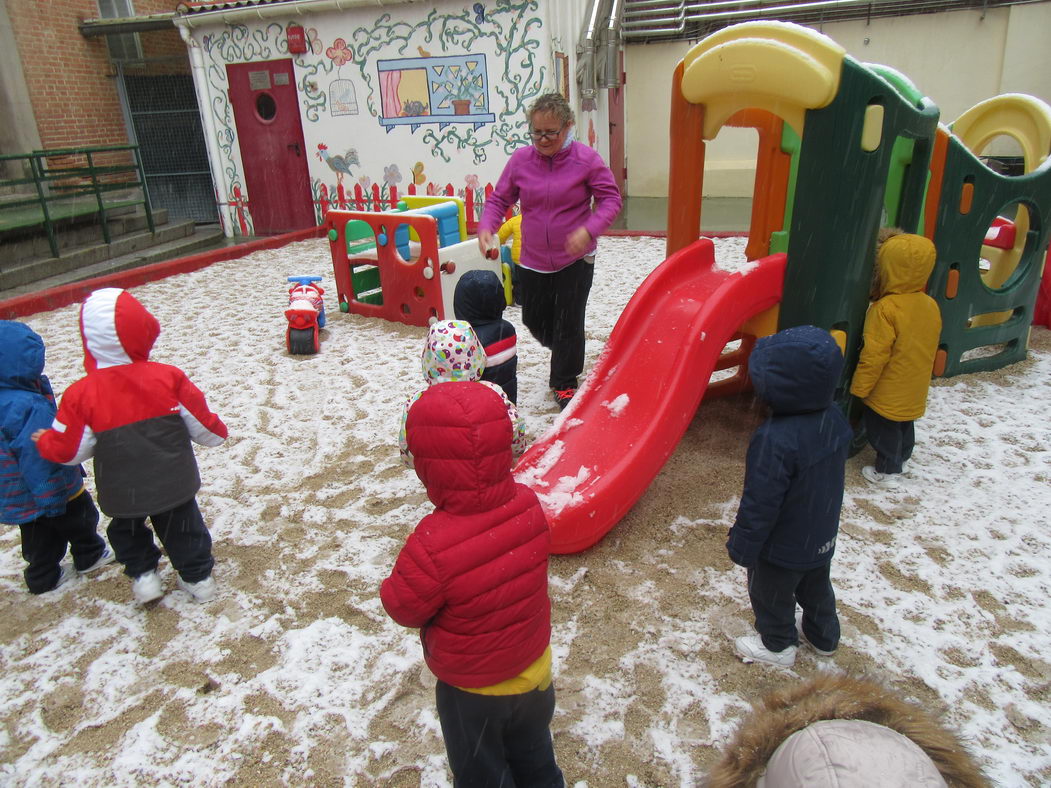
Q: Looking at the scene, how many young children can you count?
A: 9